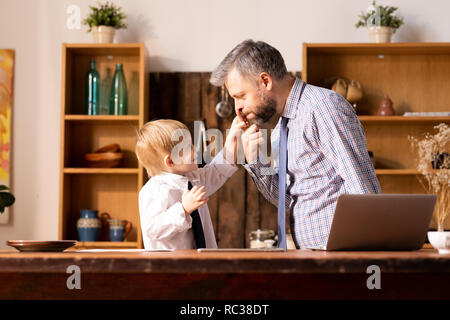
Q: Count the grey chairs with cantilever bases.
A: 0